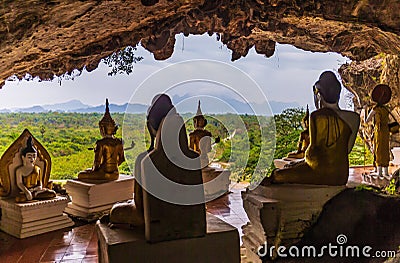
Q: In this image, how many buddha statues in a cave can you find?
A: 7